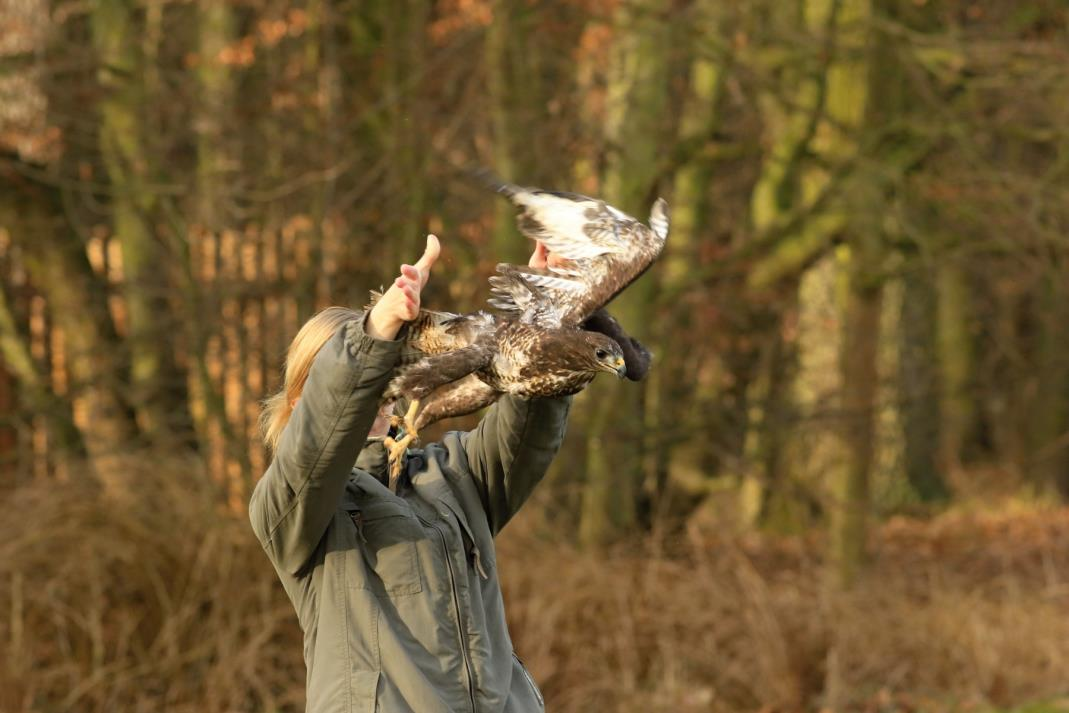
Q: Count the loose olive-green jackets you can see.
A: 1